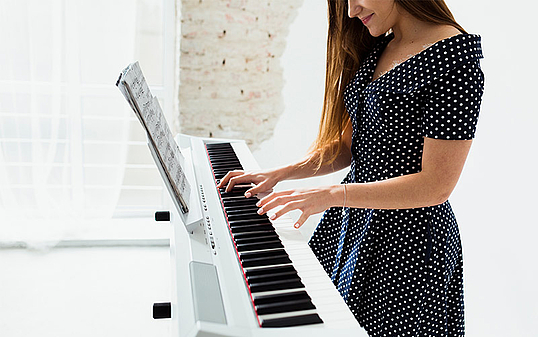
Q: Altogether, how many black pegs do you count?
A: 2